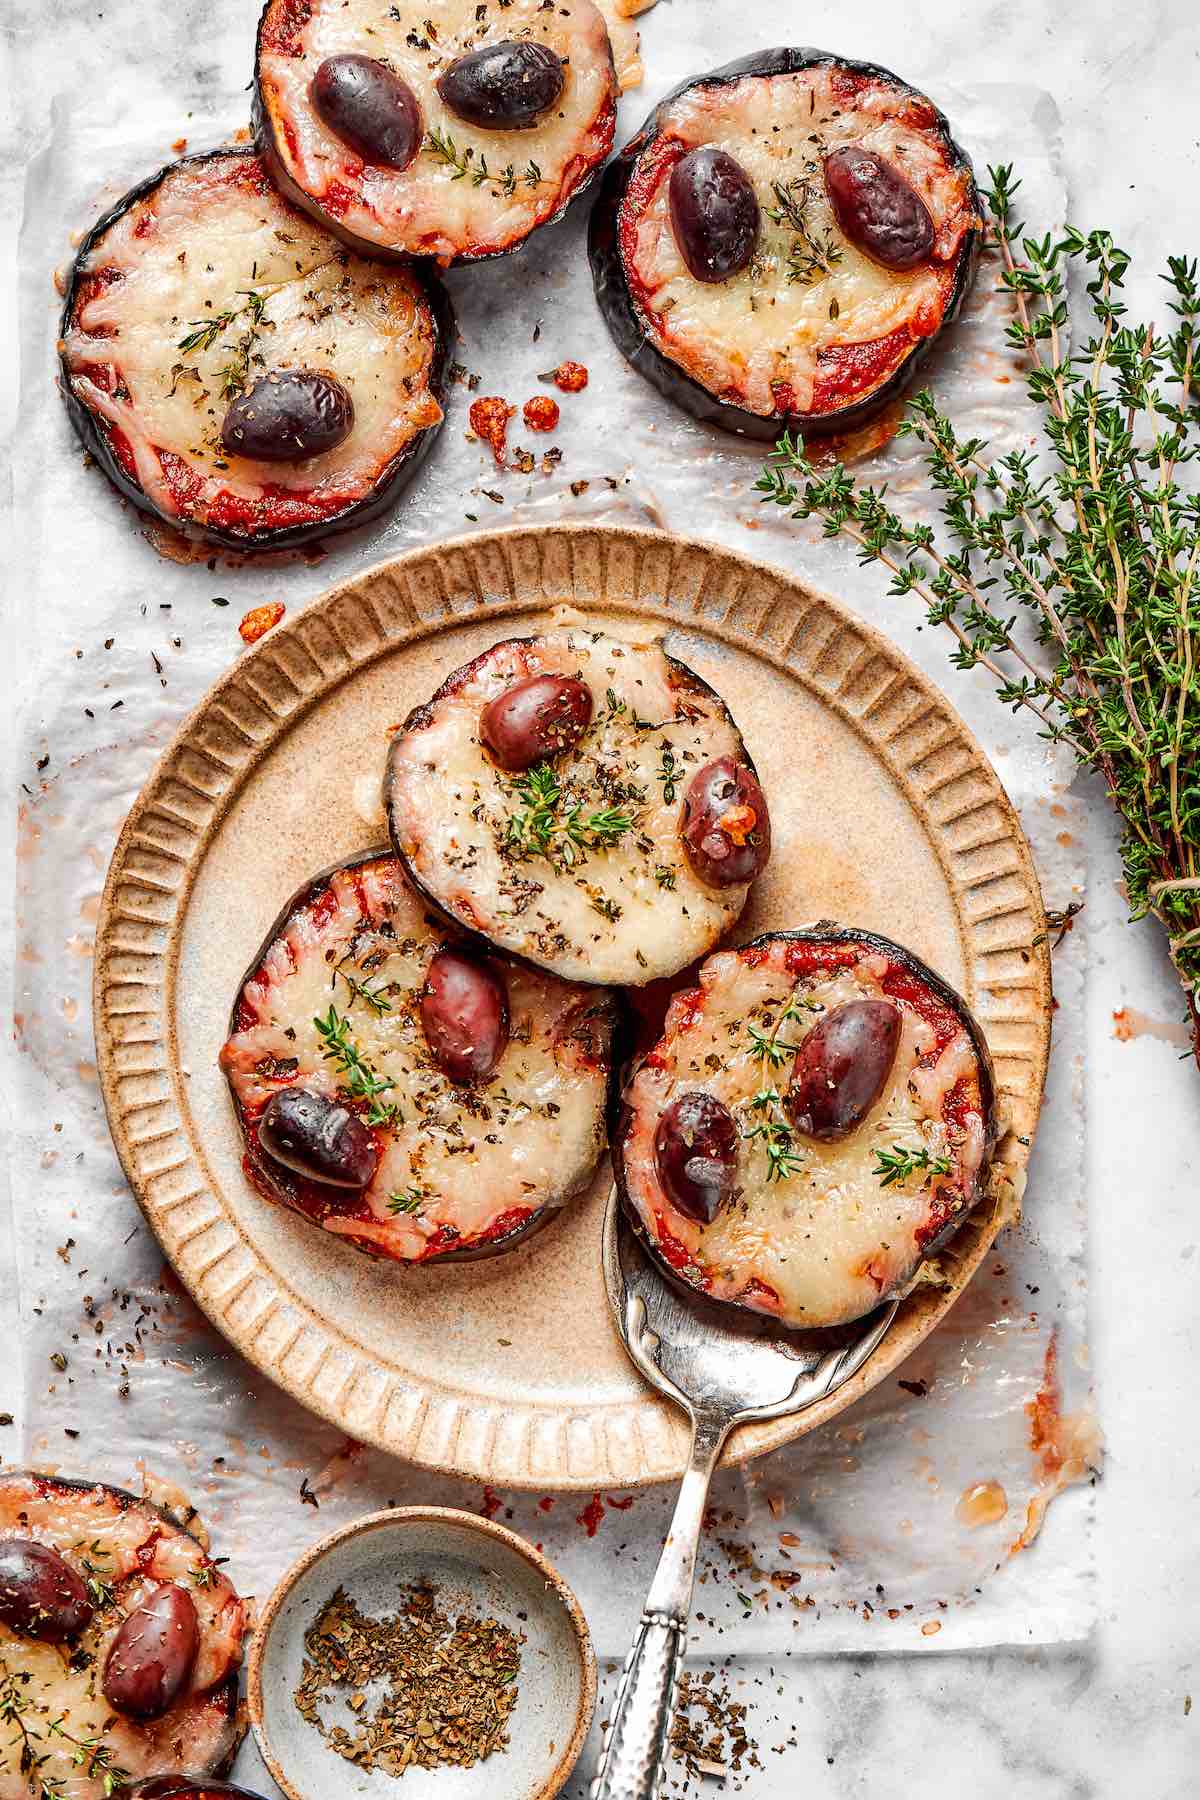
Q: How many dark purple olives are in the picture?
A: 13